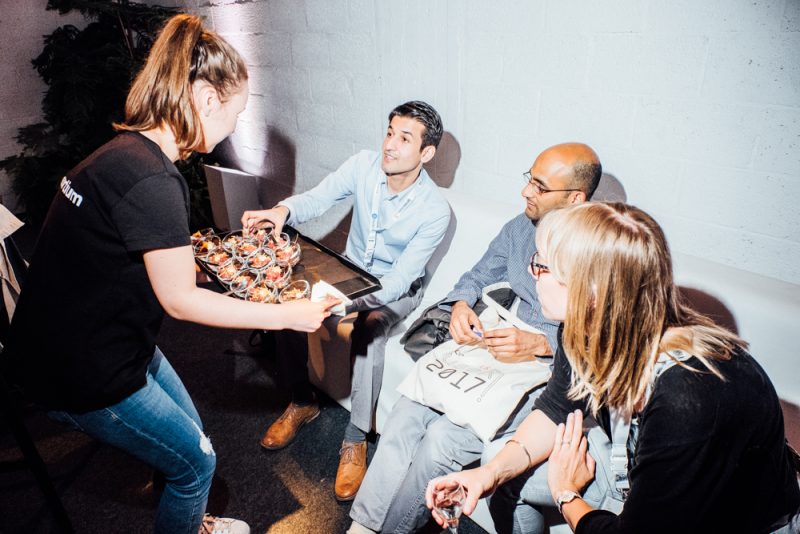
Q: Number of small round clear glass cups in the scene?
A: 14